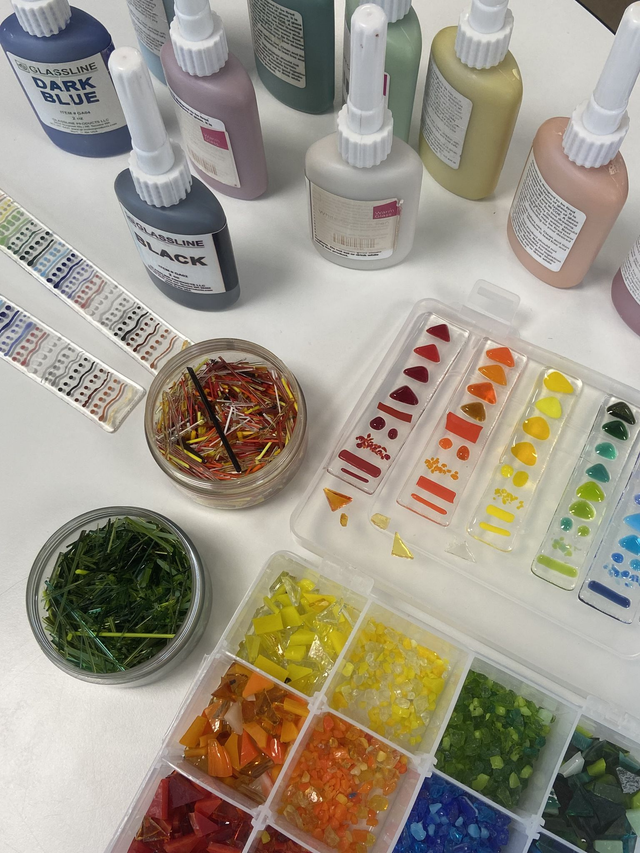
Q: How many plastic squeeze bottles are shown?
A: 10